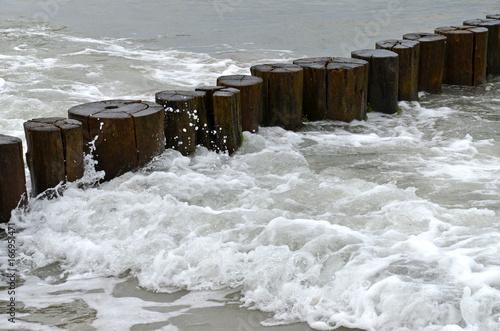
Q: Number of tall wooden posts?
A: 14